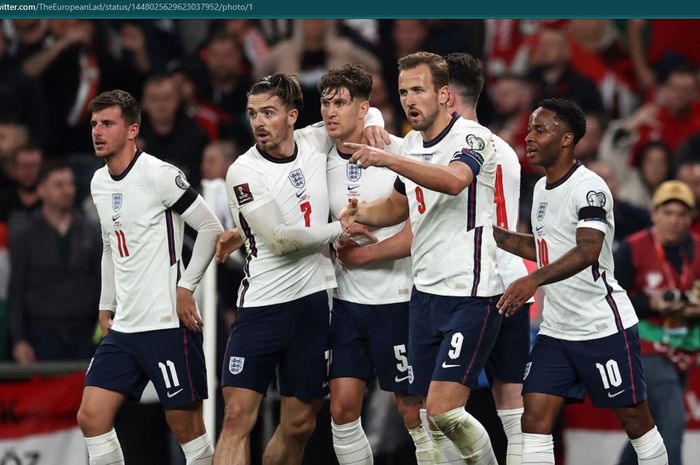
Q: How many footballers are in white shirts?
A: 6